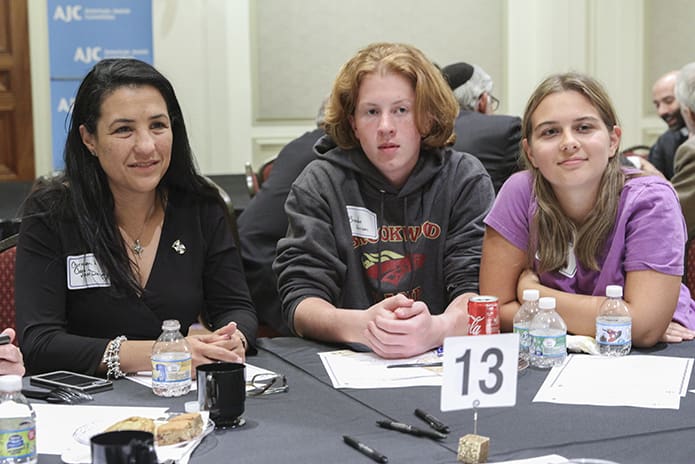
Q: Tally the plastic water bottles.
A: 5